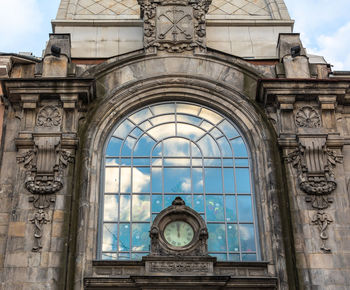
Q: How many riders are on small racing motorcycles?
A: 0